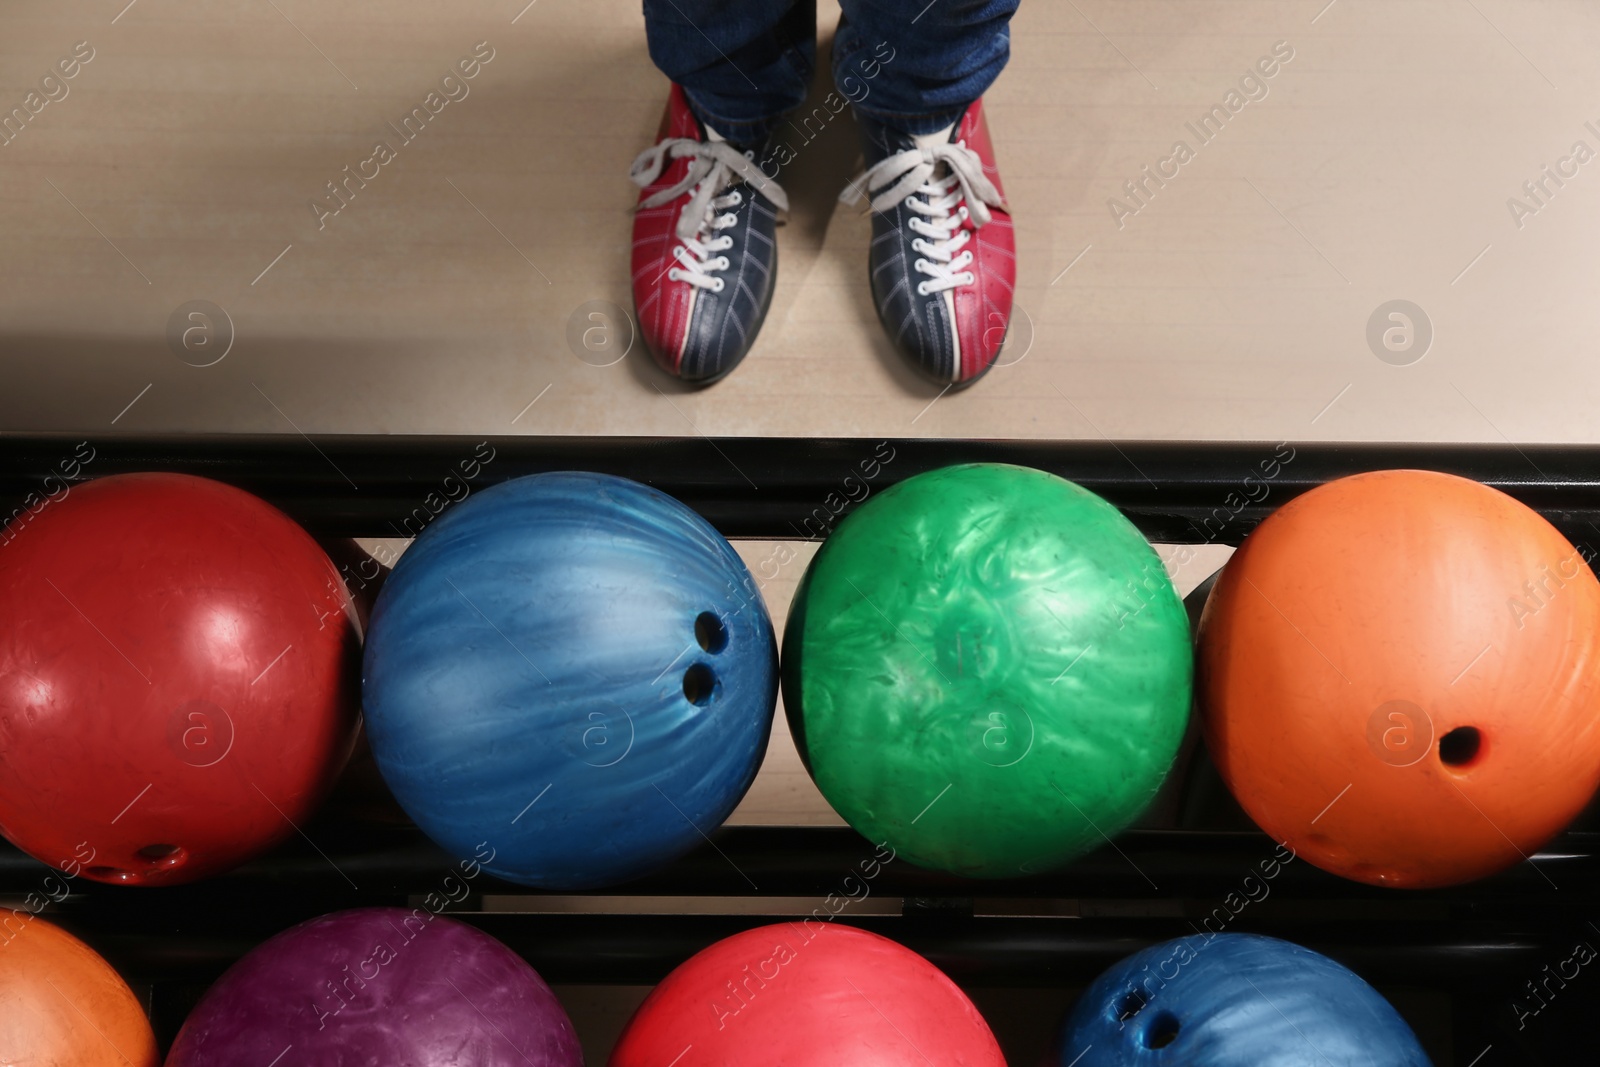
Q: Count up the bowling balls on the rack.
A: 8